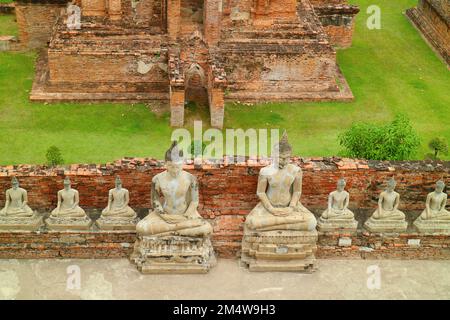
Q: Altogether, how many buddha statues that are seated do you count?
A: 8